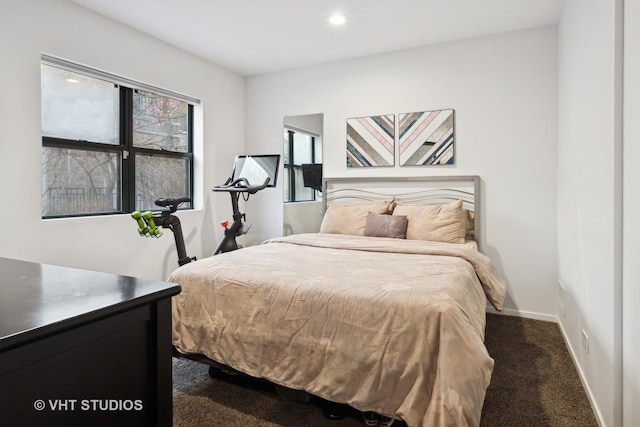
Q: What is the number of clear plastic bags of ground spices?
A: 0